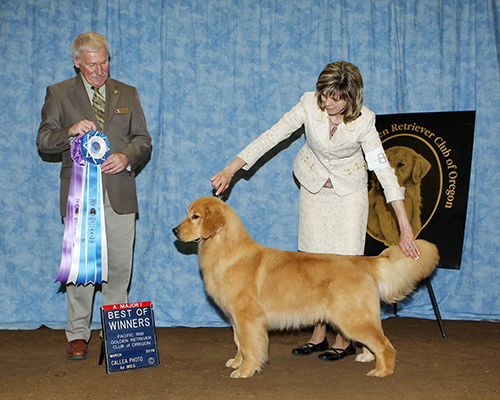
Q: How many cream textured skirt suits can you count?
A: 1